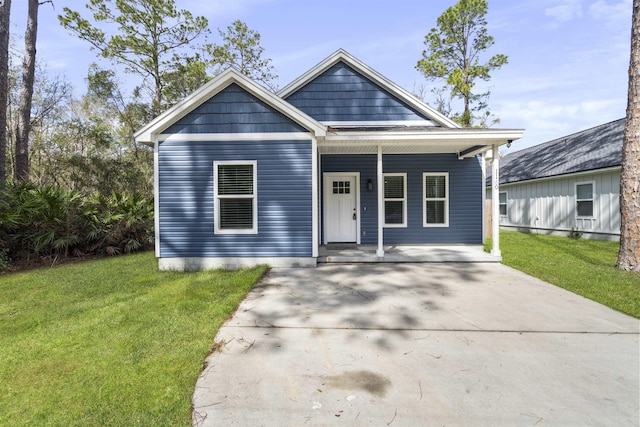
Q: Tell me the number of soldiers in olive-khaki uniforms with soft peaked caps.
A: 0